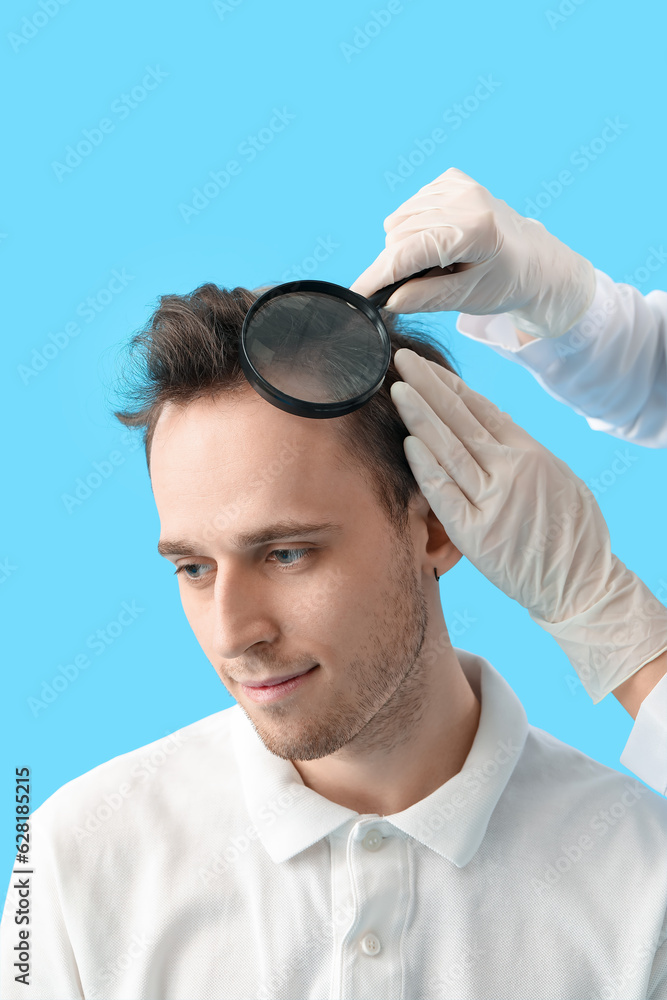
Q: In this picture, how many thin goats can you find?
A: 0